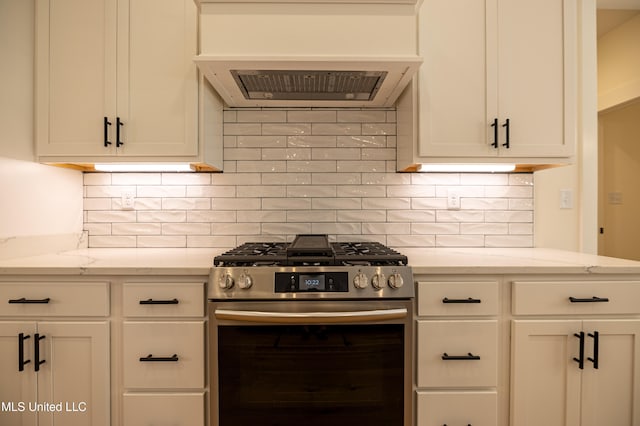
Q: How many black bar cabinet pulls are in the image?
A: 14